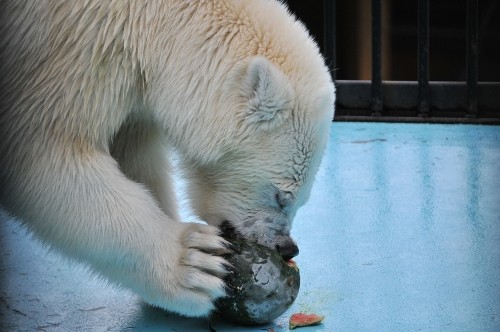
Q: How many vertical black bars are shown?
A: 4